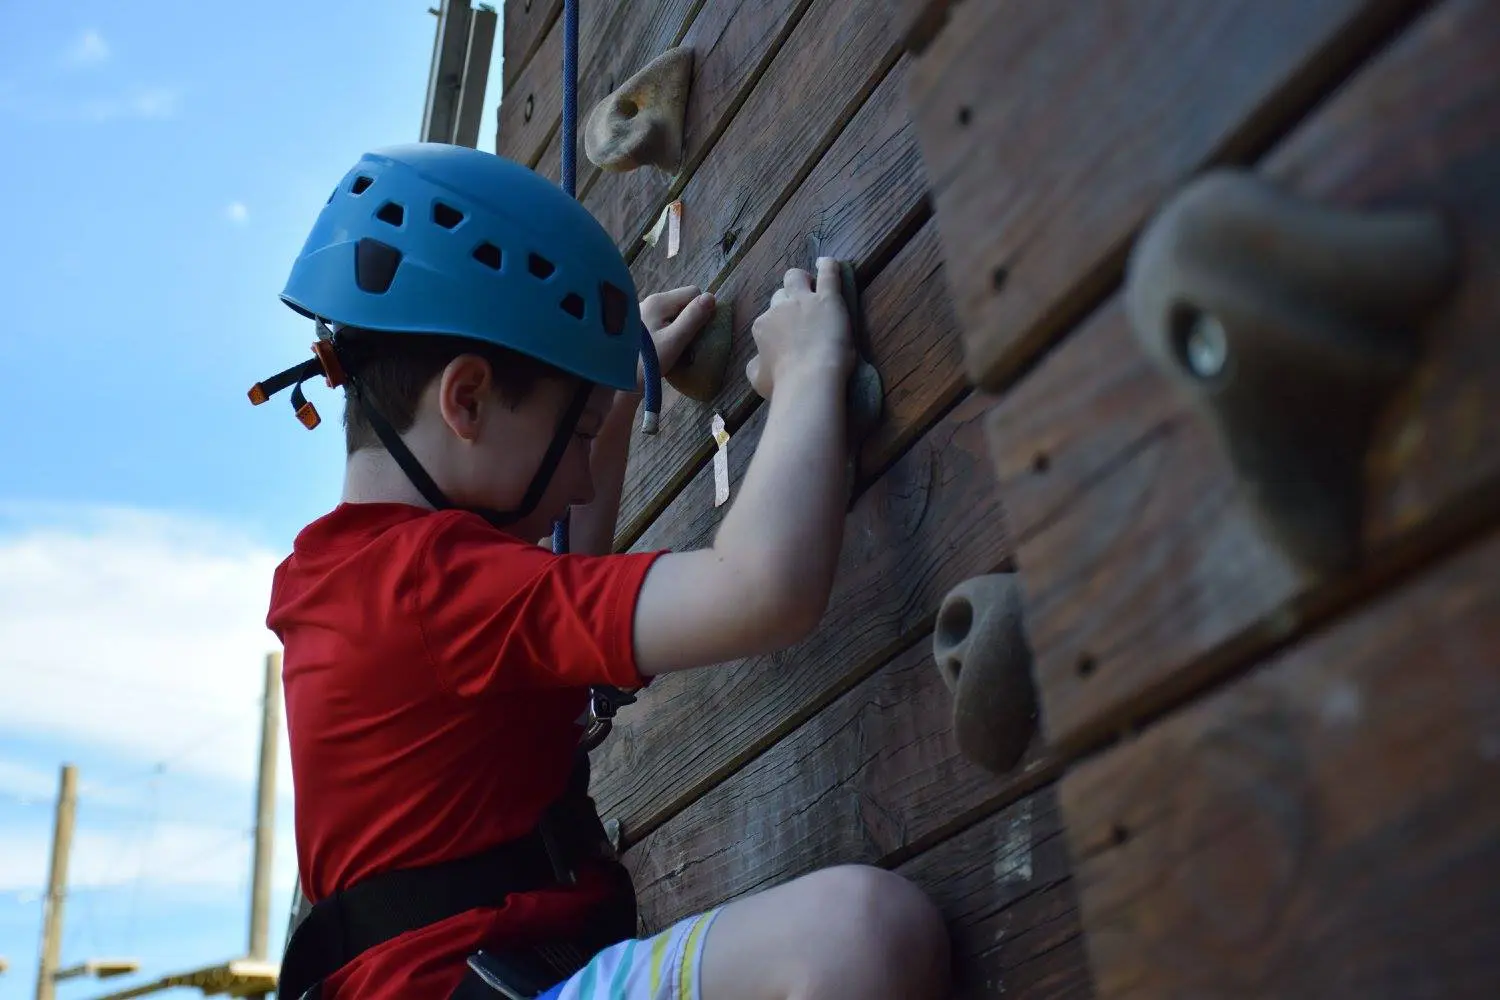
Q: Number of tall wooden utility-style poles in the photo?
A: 2